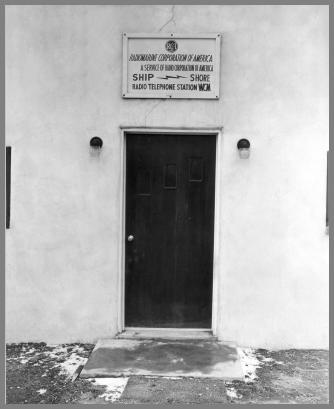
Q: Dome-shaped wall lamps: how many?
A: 2